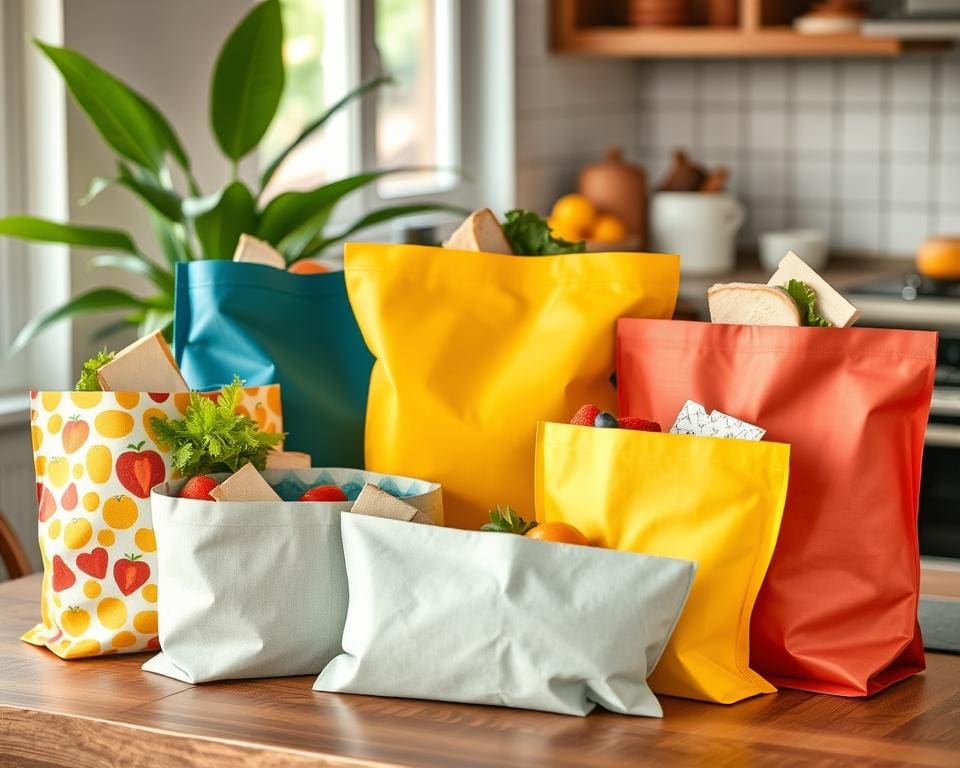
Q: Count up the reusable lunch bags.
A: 7